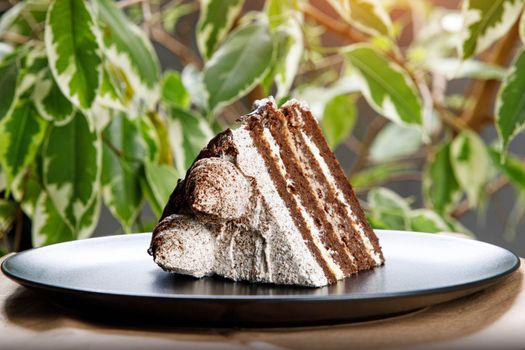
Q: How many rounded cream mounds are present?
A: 2